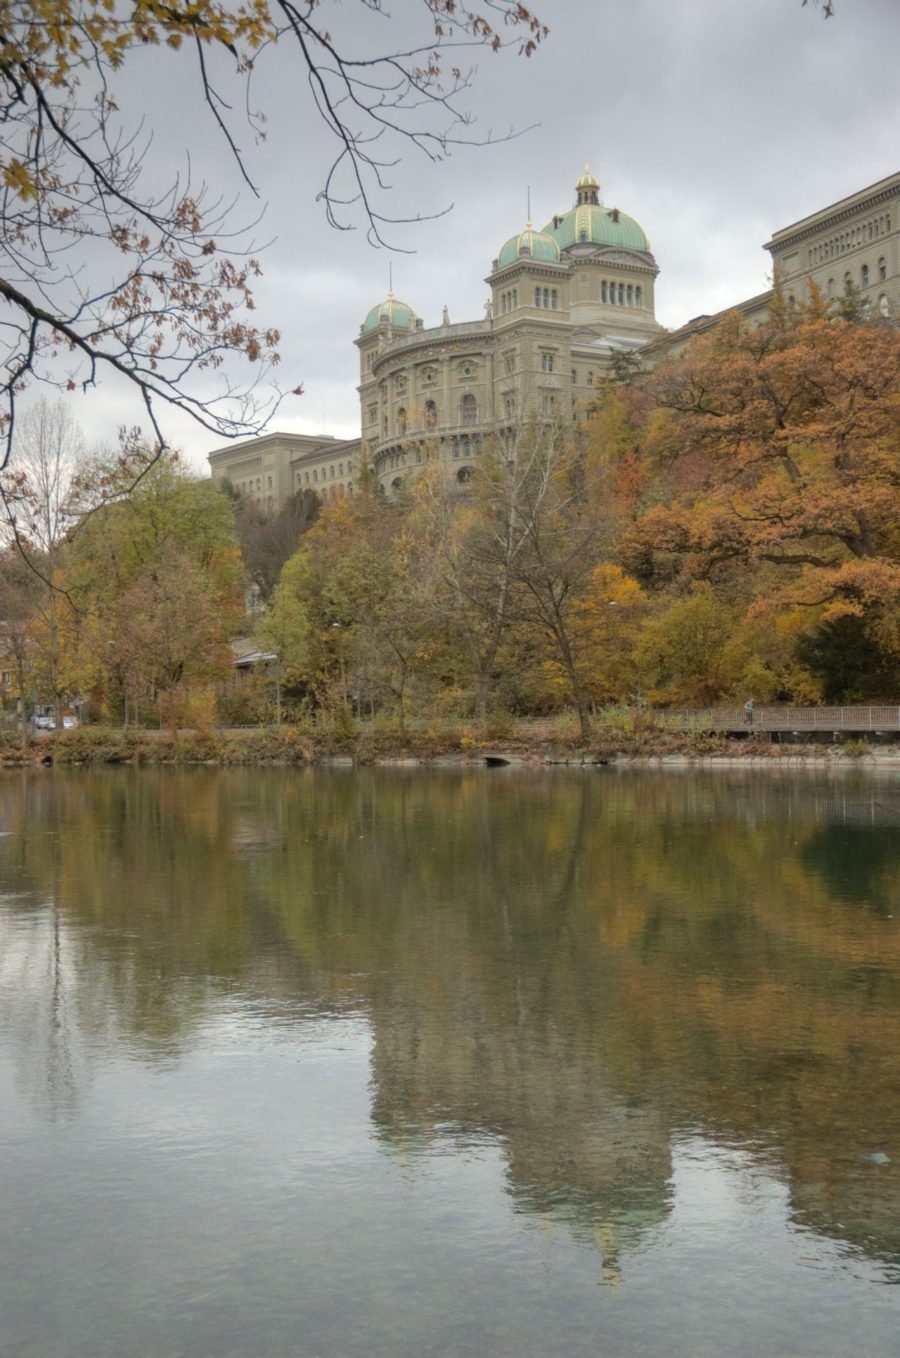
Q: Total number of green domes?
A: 3